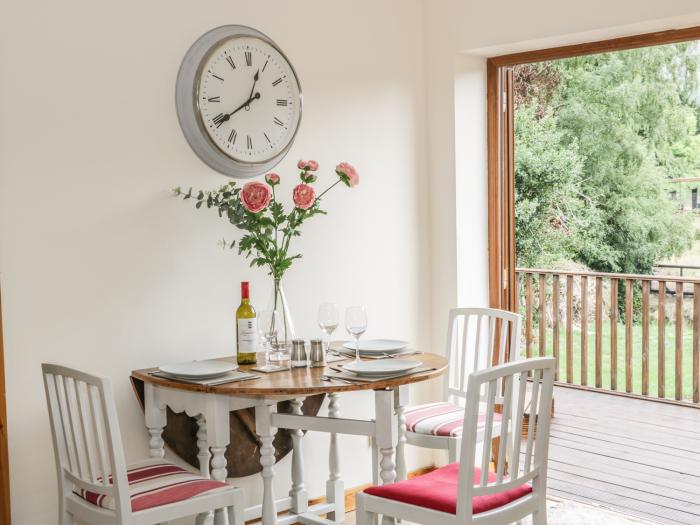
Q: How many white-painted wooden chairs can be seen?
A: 3